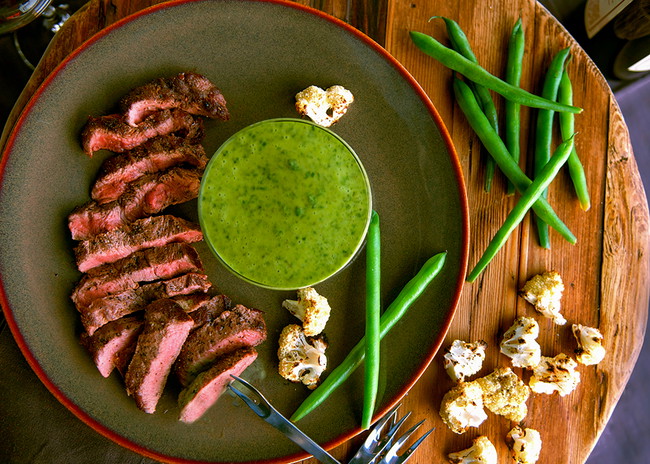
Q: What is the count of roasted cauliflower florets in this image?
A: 12